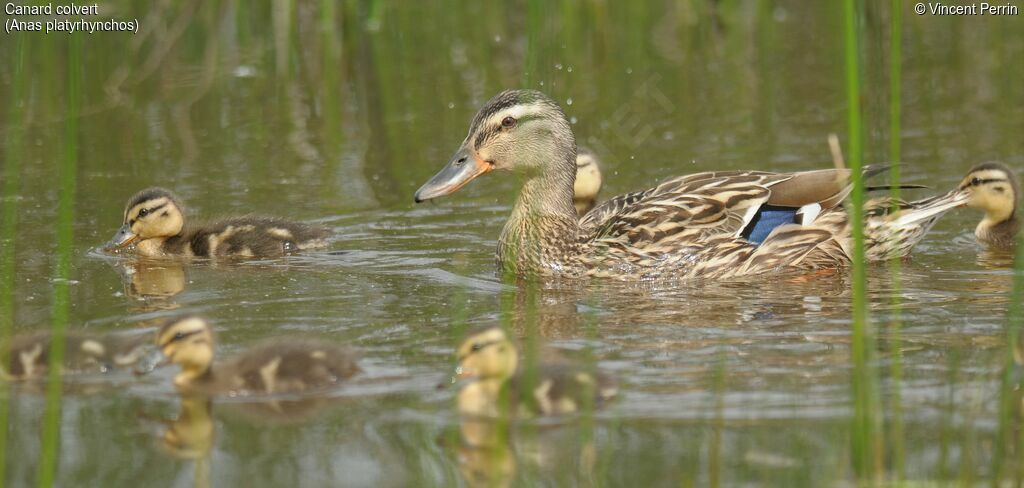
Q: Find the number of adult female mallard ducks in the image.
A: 1